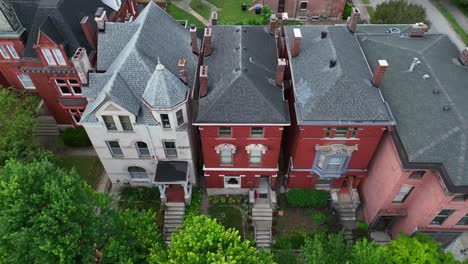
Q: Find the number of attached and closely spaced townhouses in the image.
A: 5